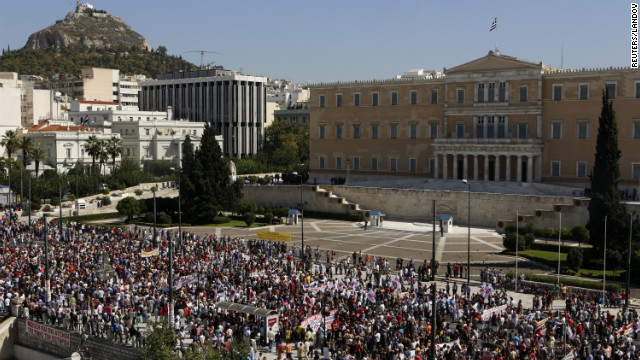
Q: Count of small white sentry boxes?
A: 3